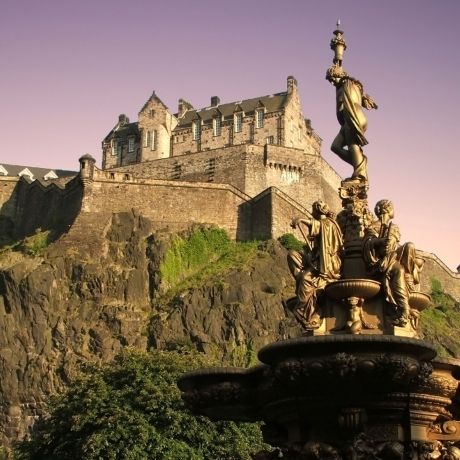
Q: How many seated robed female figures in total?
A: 2